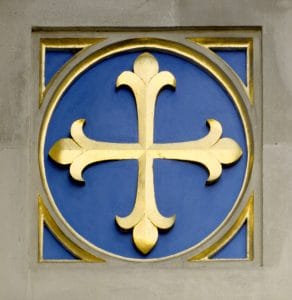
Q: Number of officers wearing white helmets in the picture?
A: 0